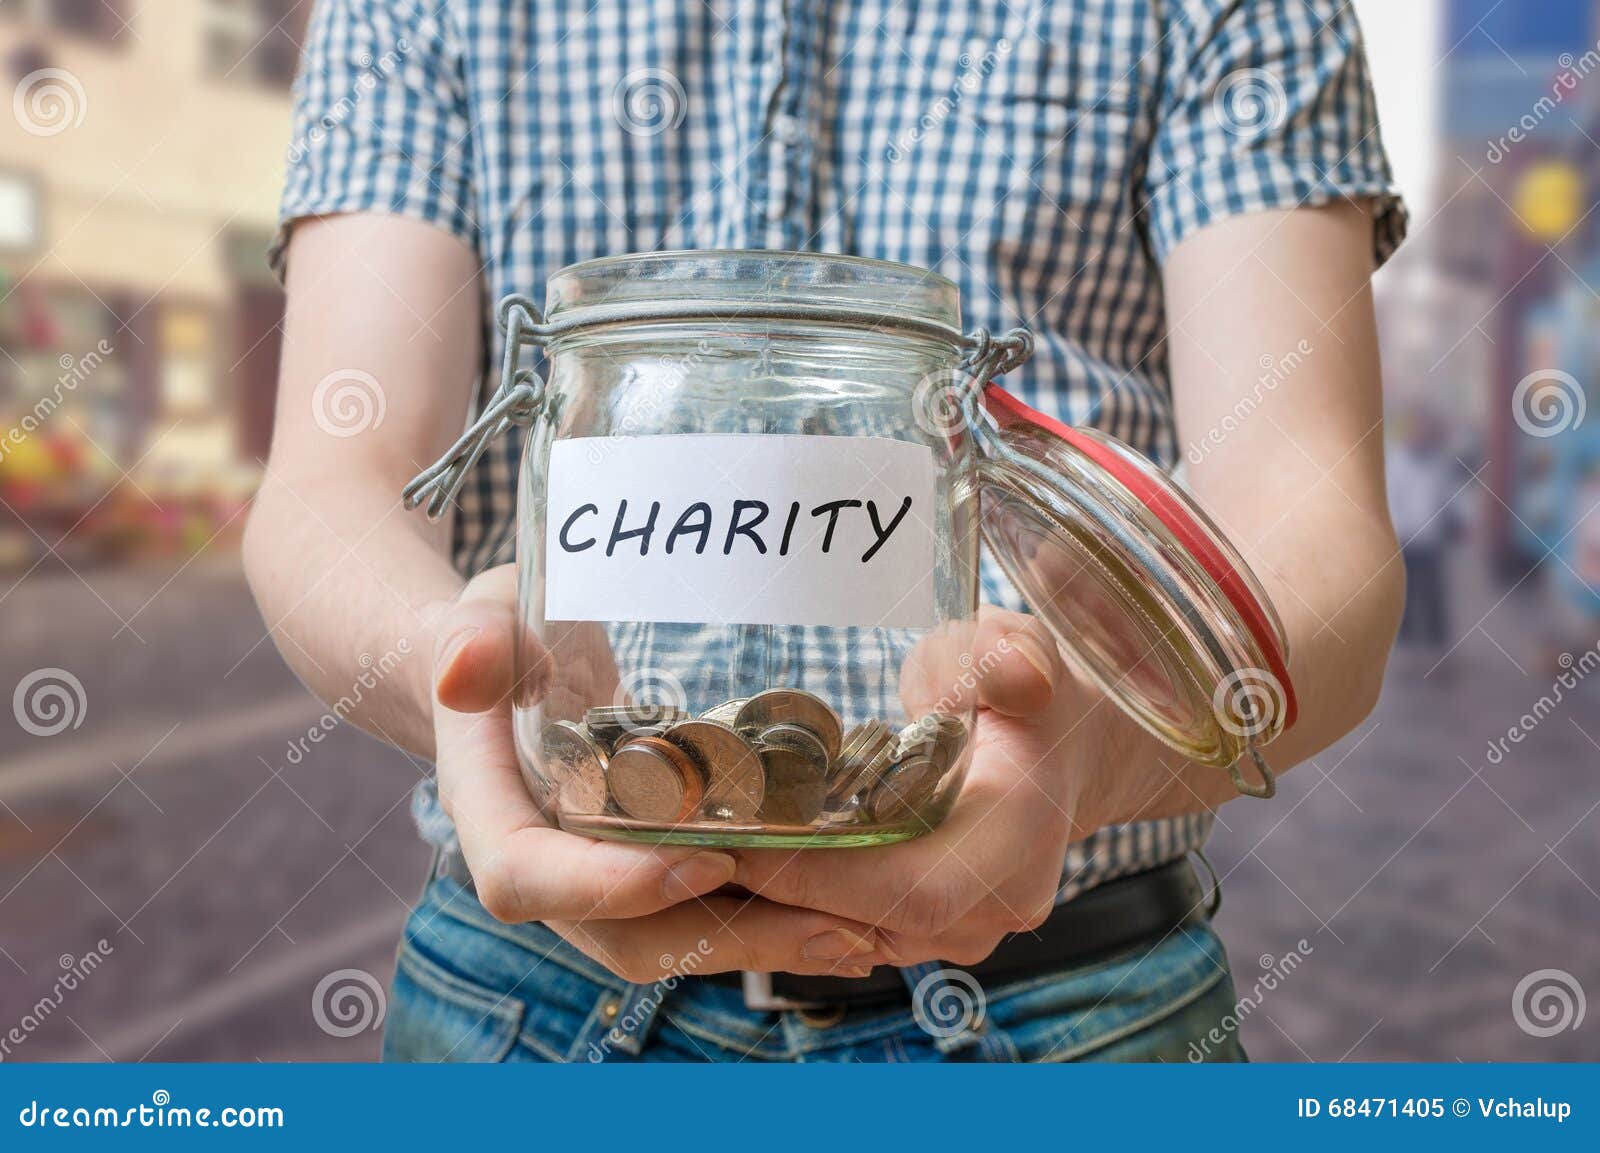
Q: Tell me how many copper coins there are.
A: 1